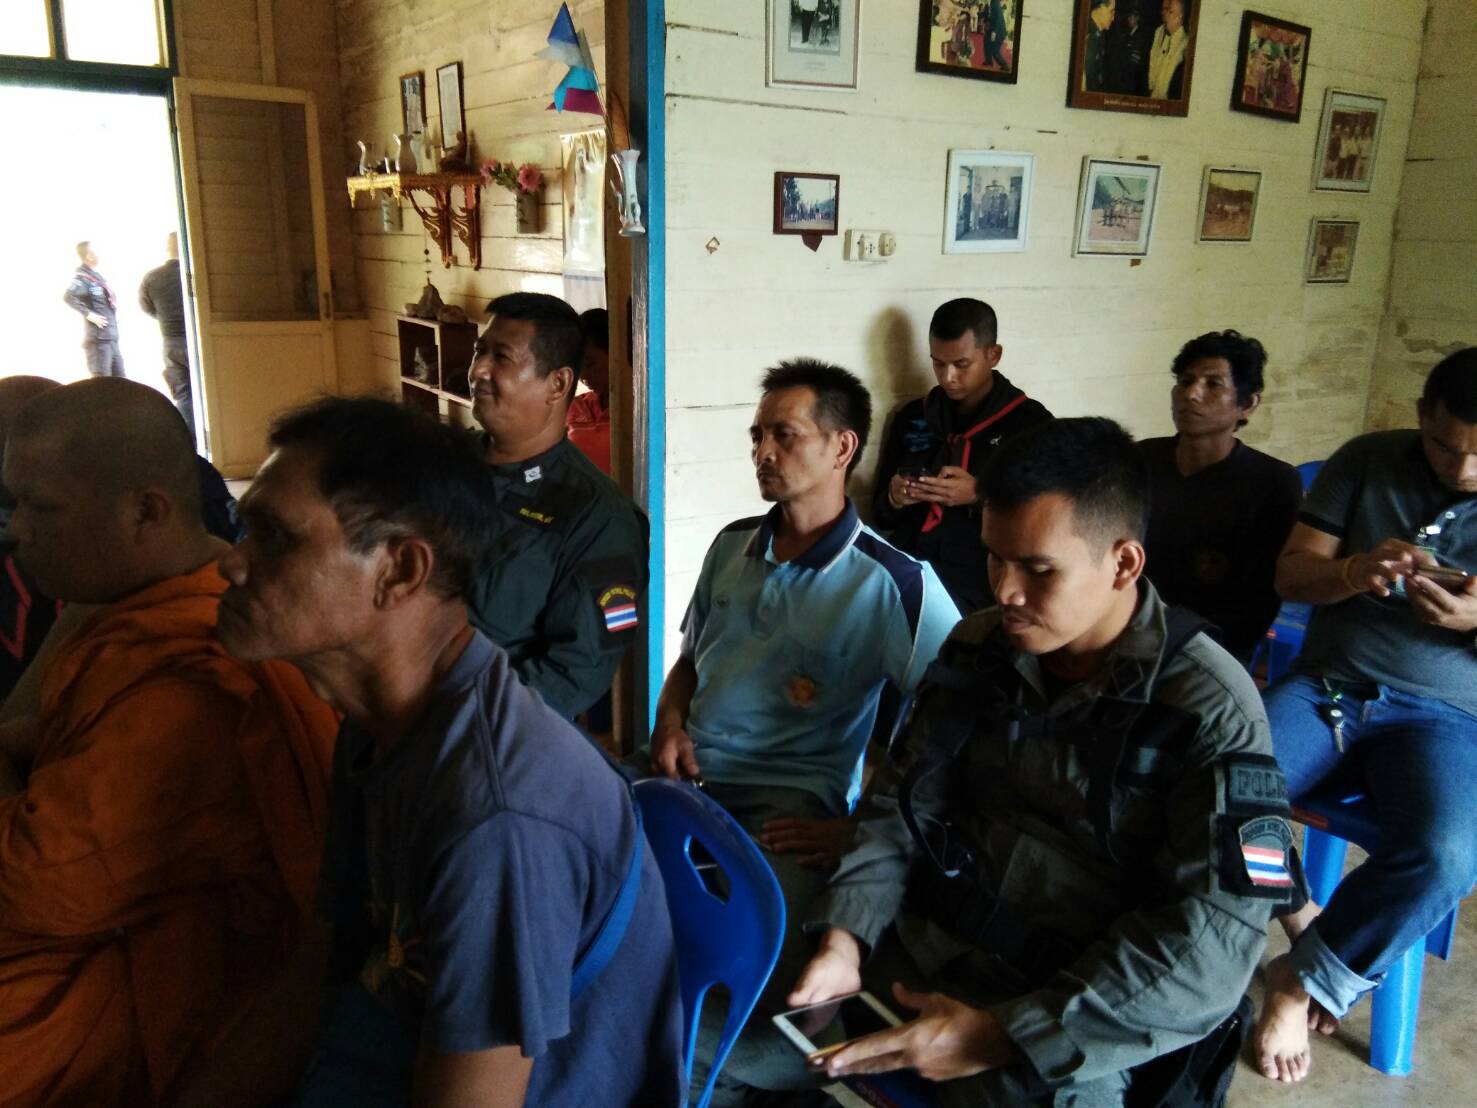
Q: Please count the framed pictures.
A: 12